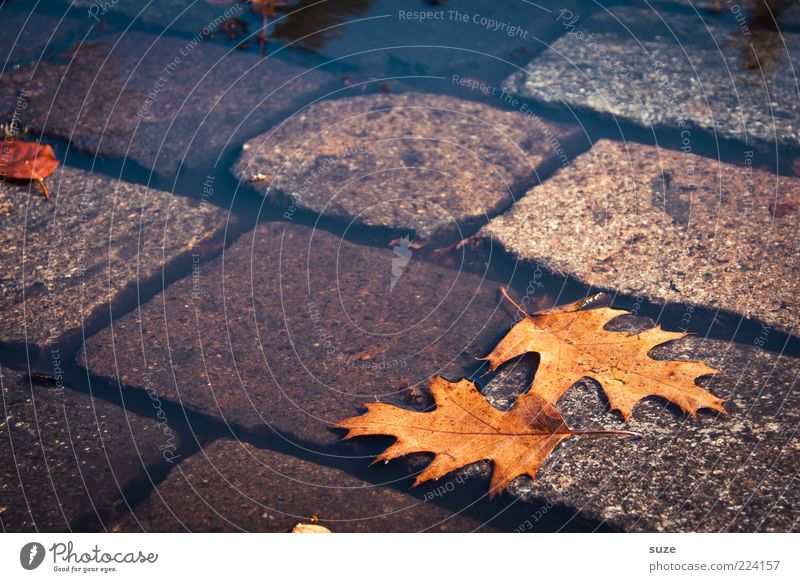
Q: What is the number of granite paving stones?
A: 9